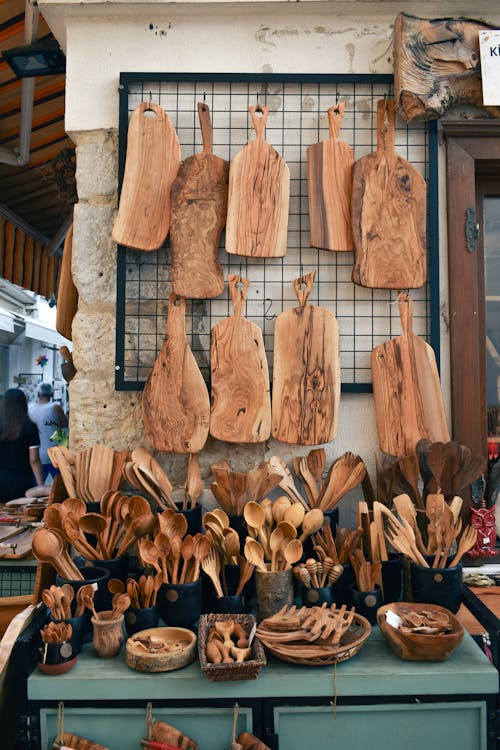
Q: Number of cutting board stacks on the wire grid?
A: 9